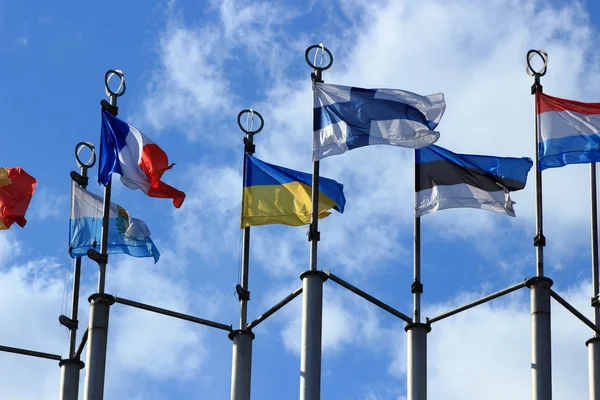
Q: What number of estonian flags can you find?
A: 1